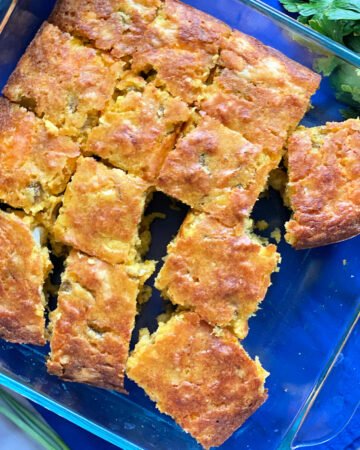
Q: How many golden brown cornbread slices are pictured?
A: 13